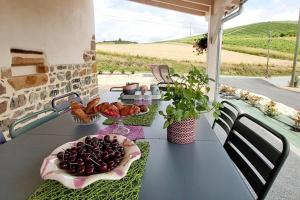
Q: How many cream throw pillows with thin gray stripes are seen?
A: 0